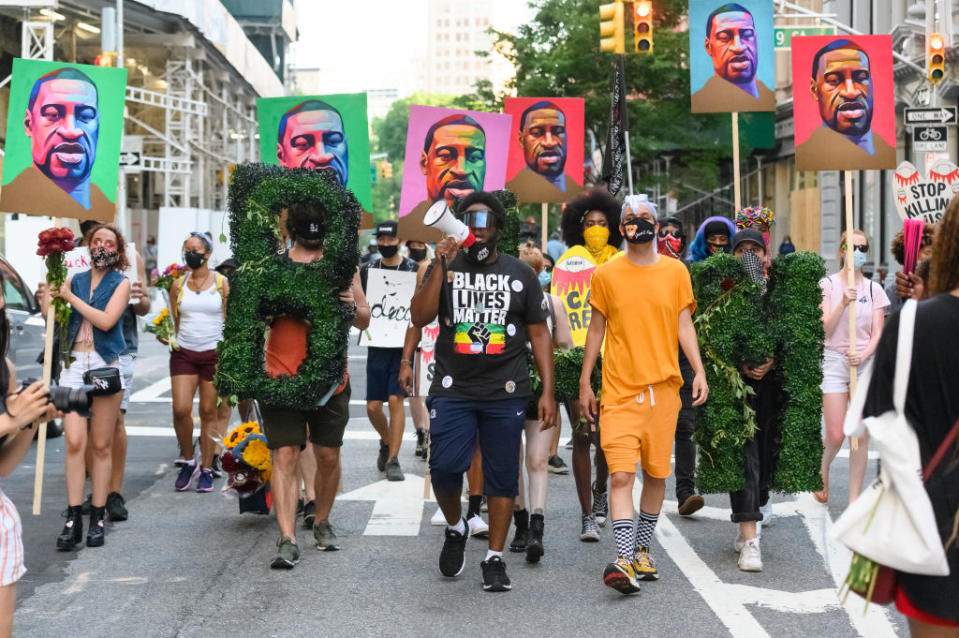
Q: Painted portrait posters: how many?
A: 6